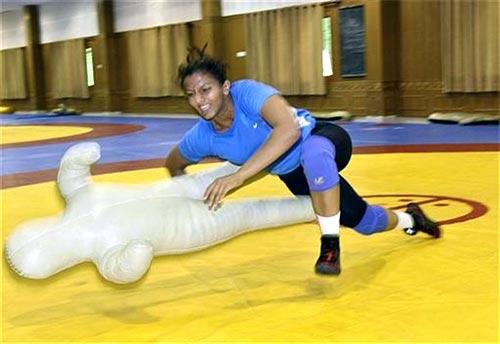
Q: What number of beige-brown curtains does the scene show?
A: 5